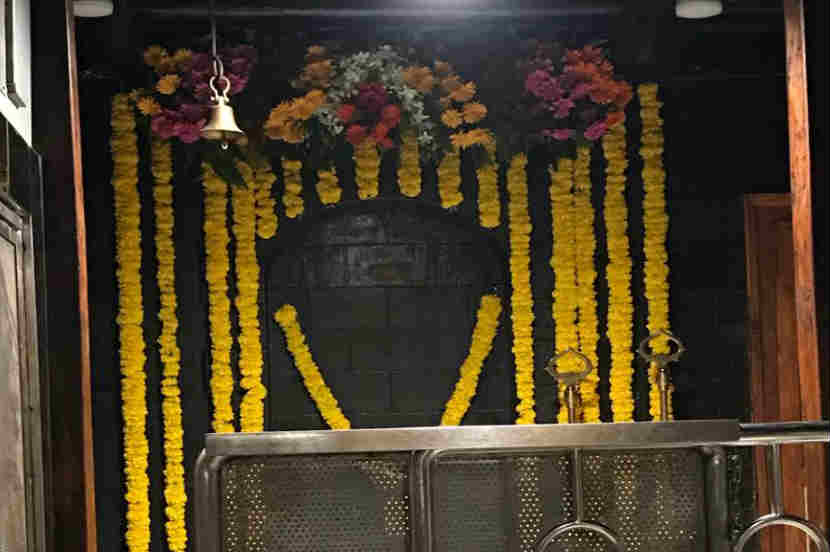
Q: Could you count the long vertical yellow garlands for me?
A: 9